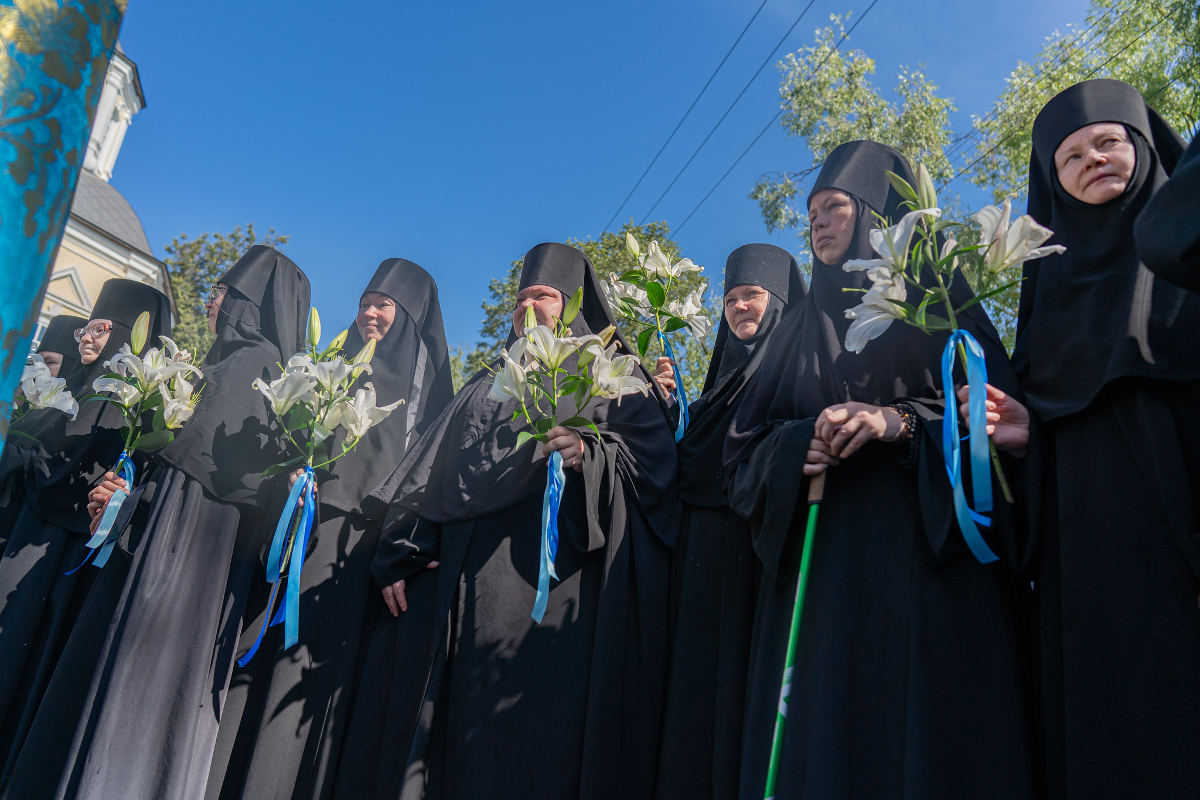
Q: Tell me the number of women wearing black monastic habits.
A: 8